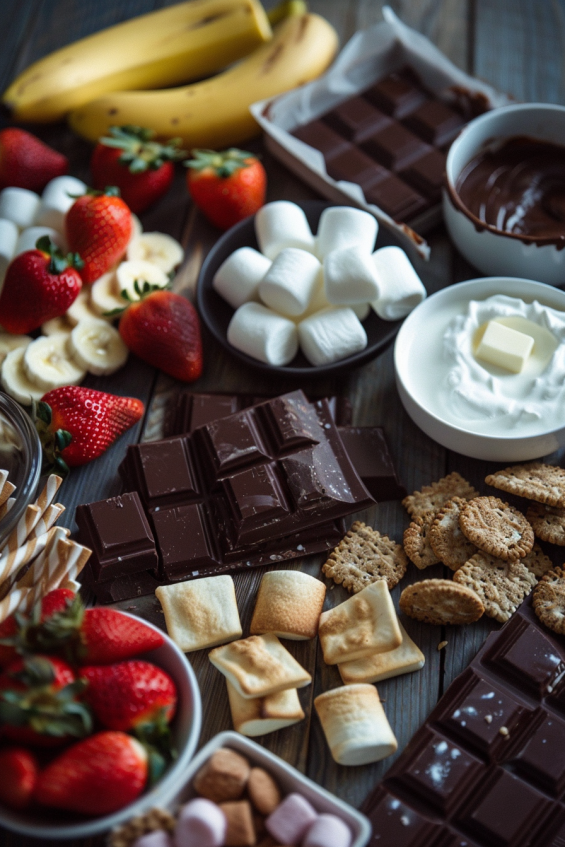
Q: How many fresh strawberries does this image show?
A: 14